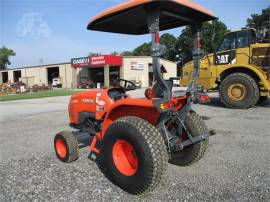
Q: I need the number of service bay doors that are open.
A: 3